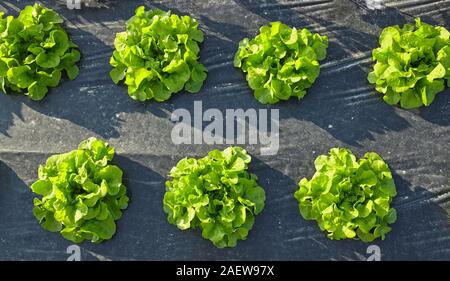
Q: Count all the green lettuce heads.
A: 7